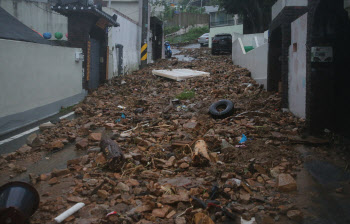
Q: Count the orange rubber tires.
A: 0